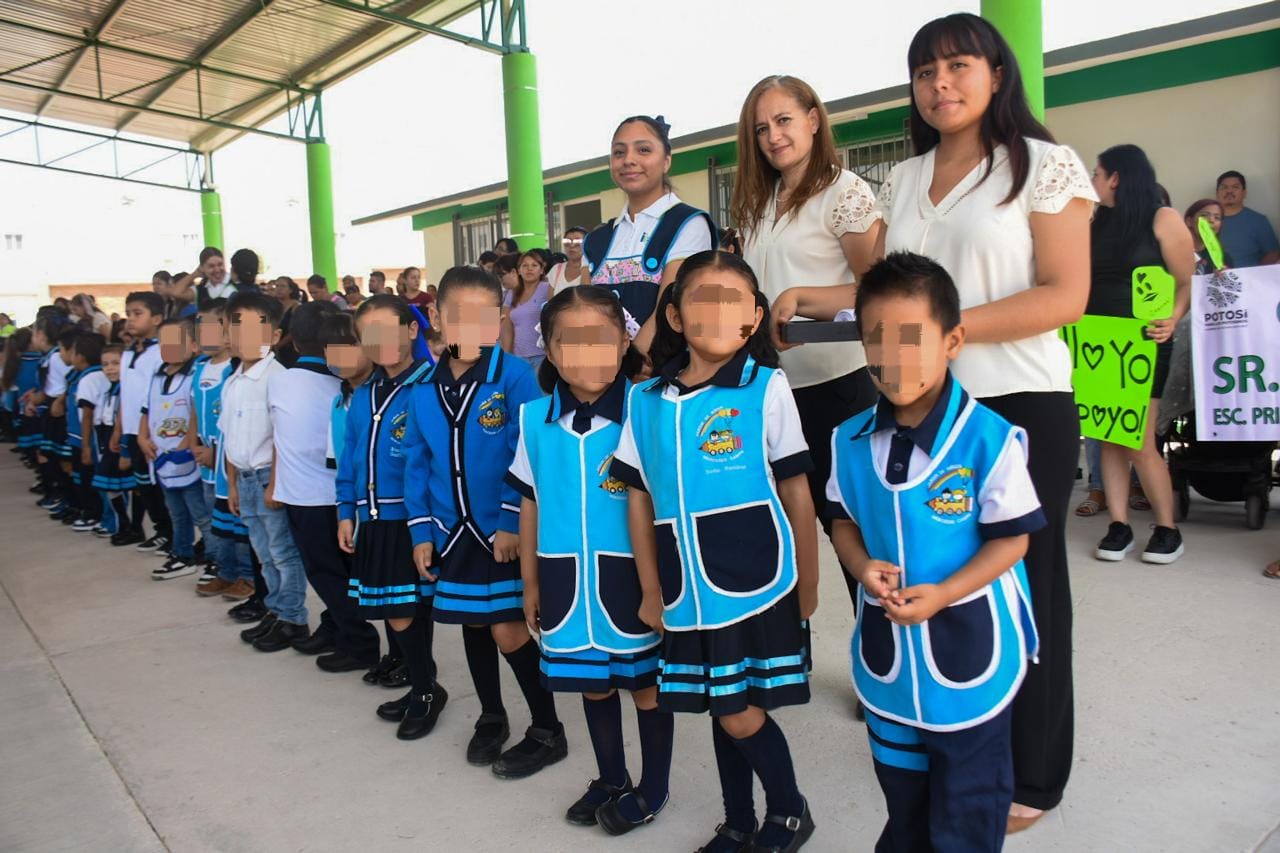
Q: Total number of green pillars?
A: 4